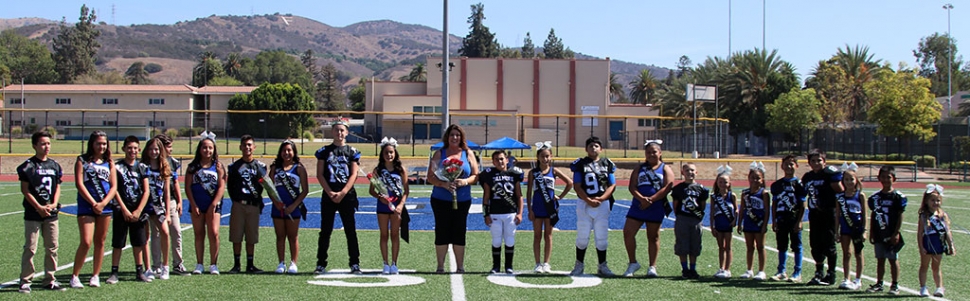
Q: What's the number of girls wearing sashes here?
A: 11